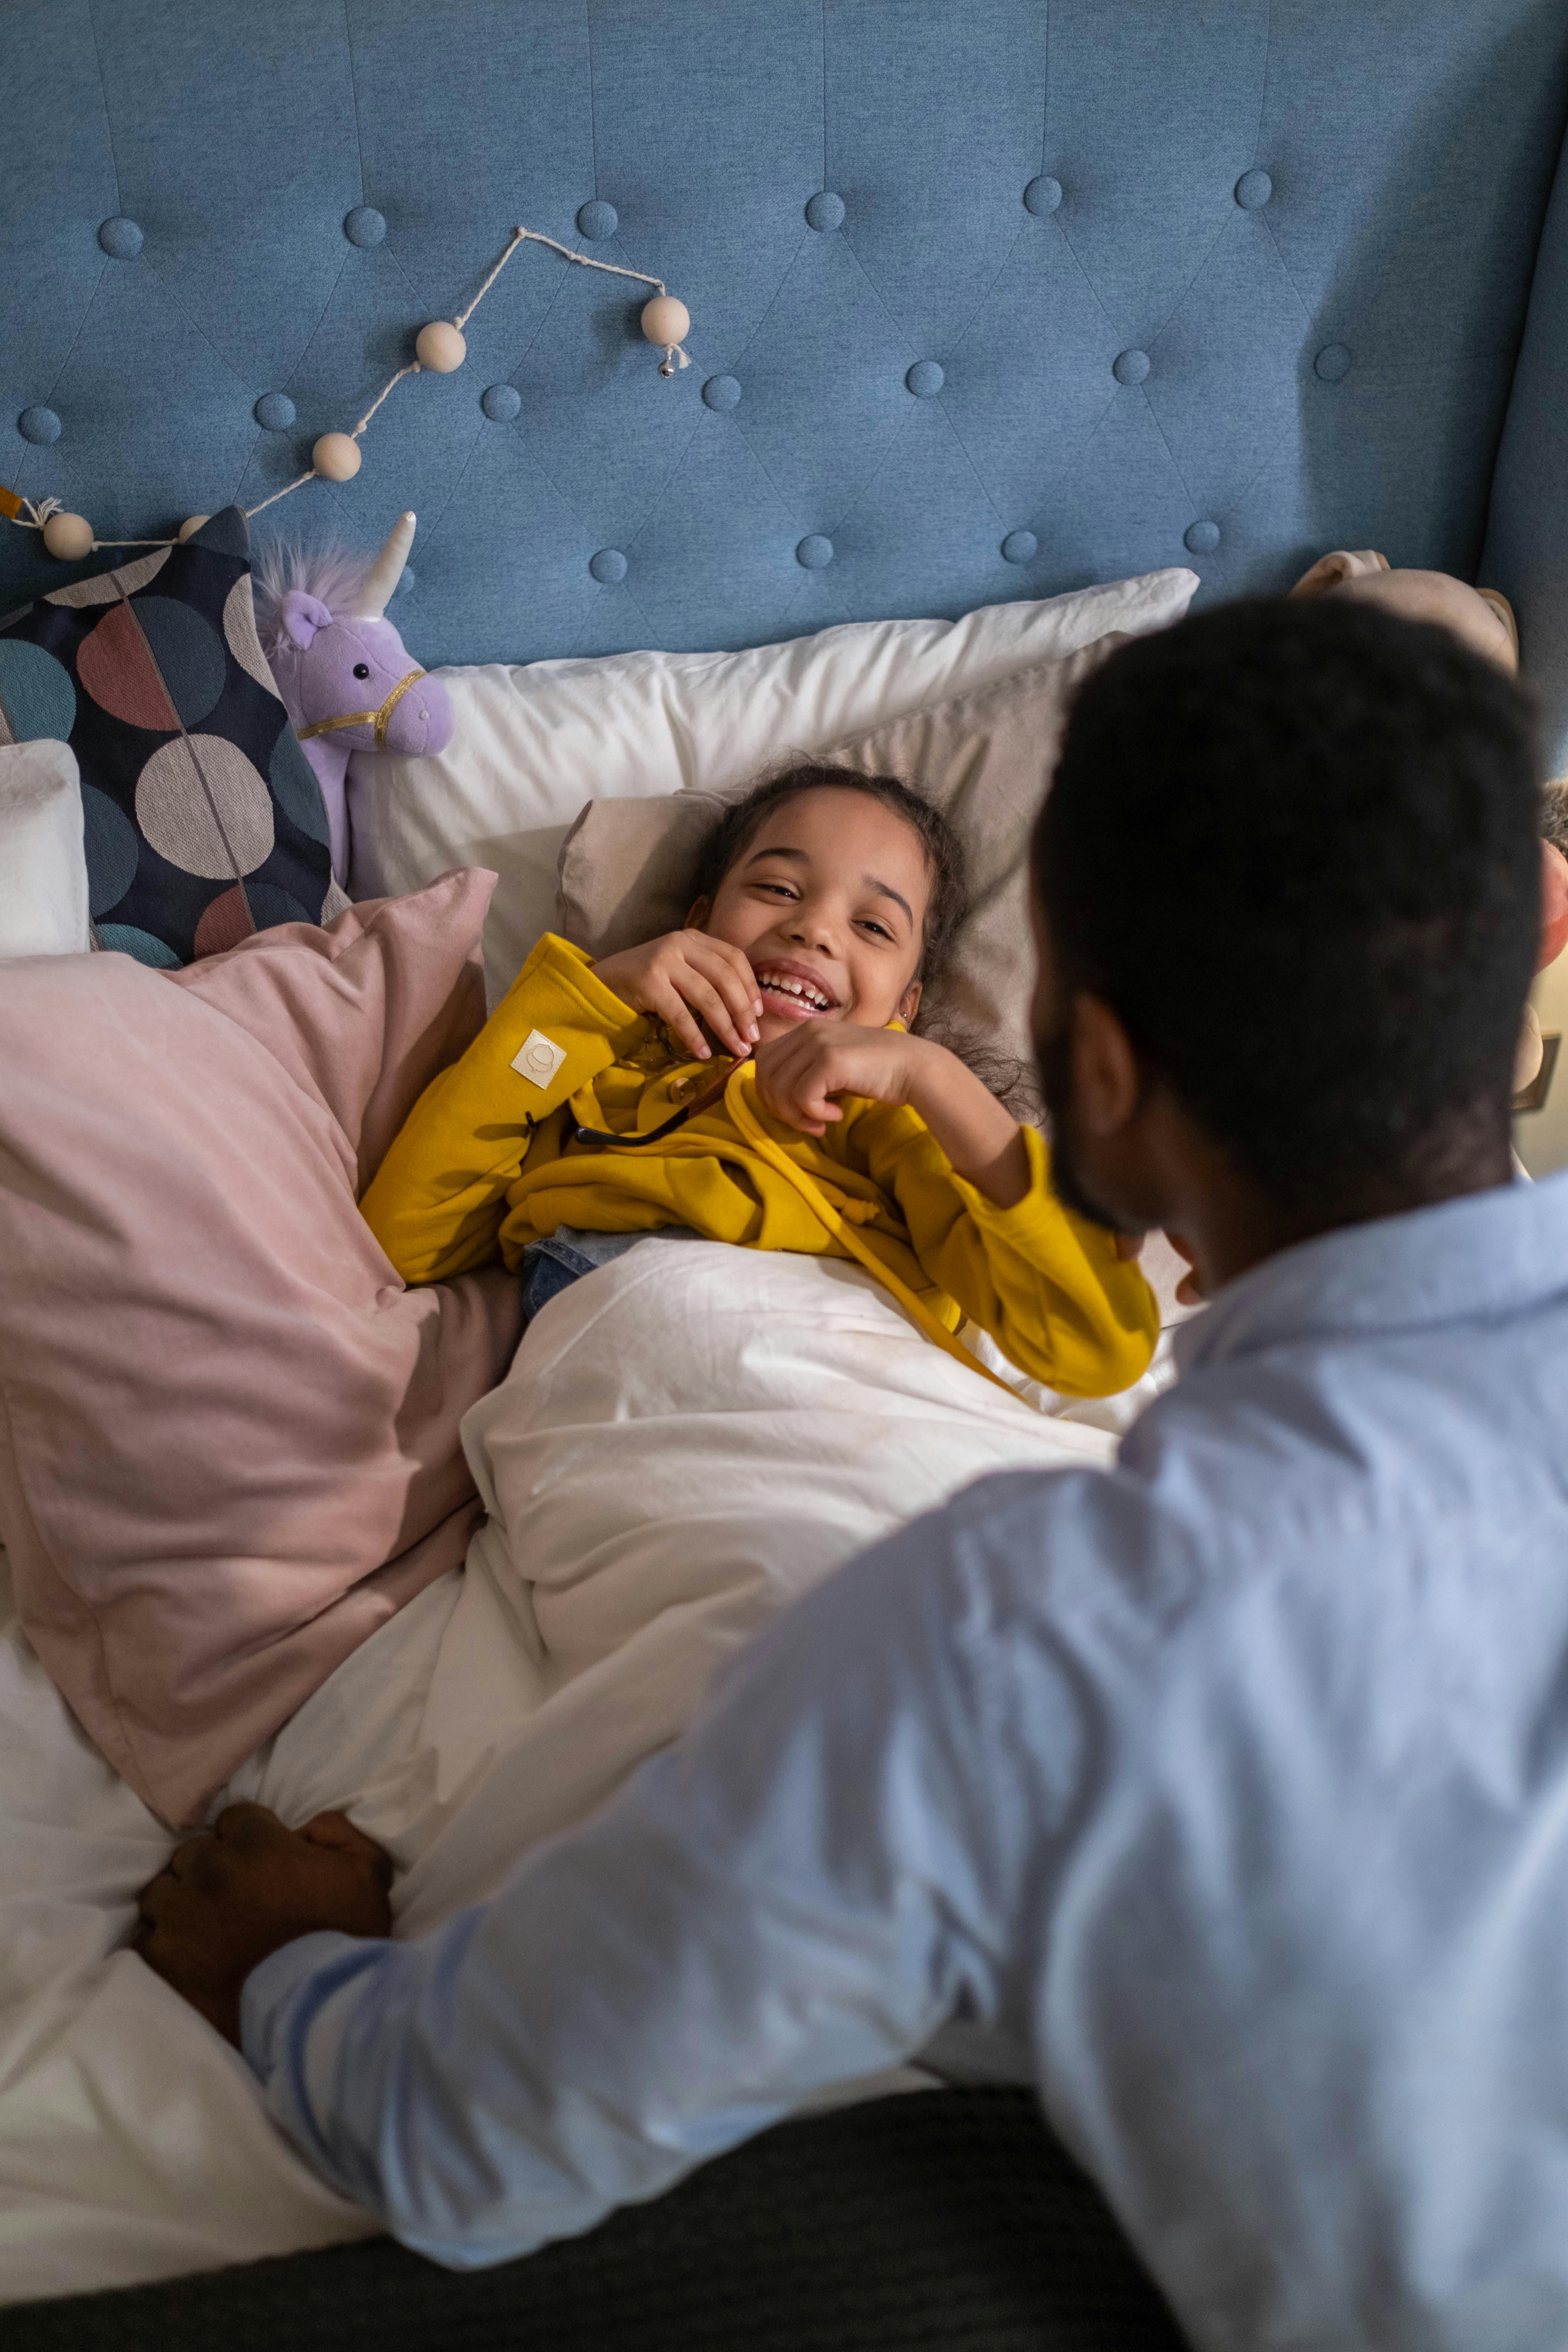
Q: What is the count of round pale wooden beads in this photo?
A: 5